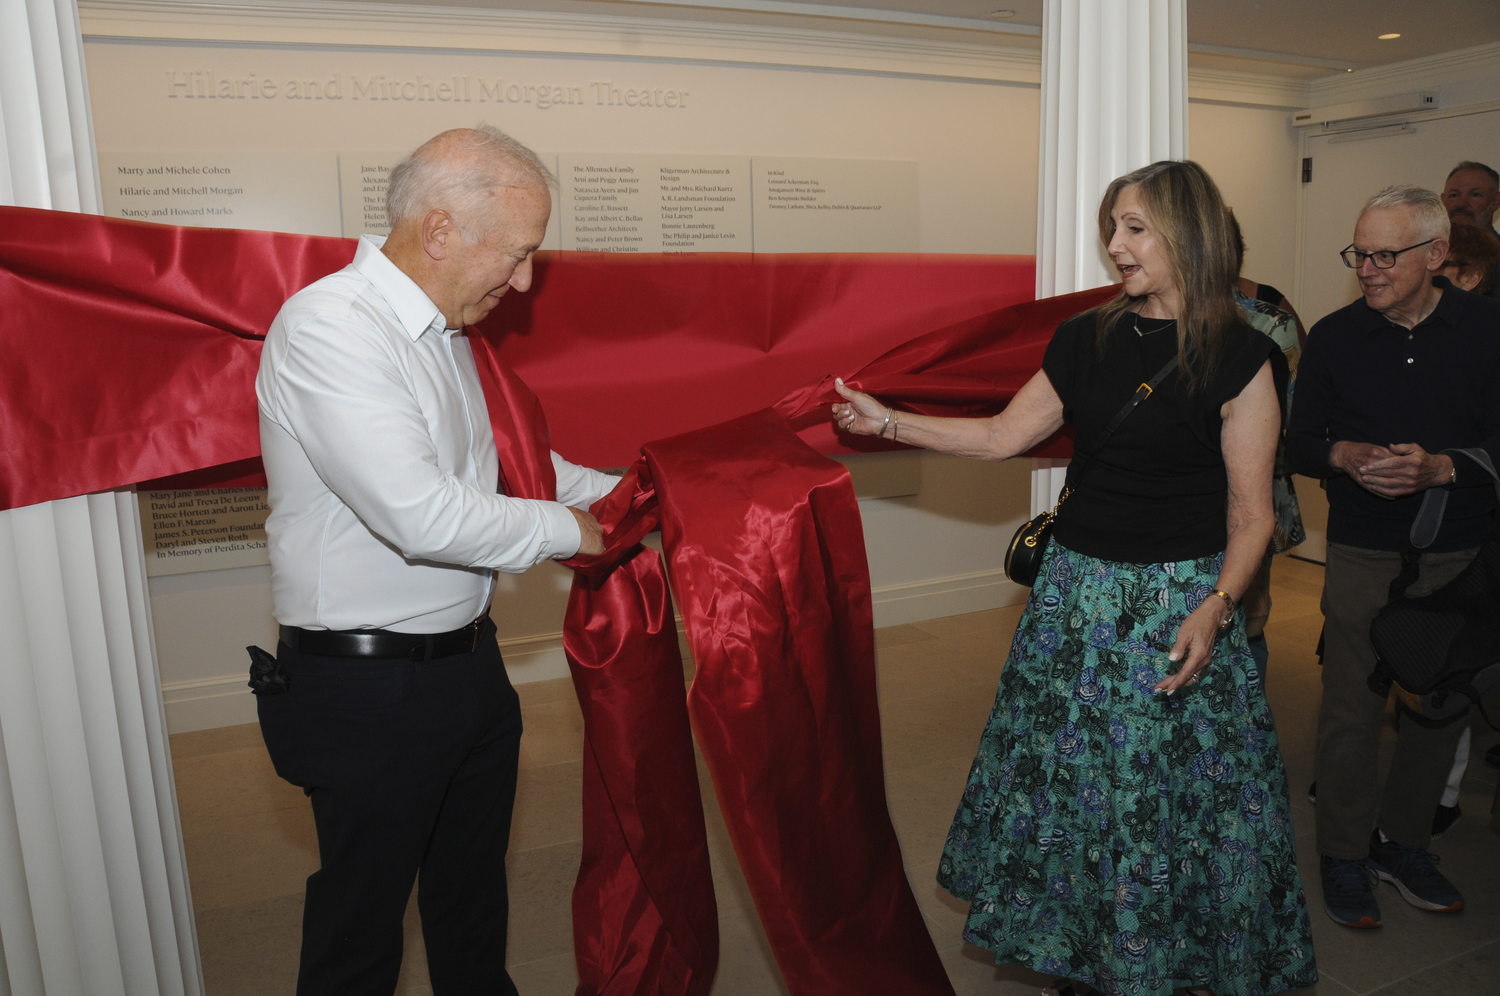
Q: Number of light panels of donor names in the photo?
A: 4